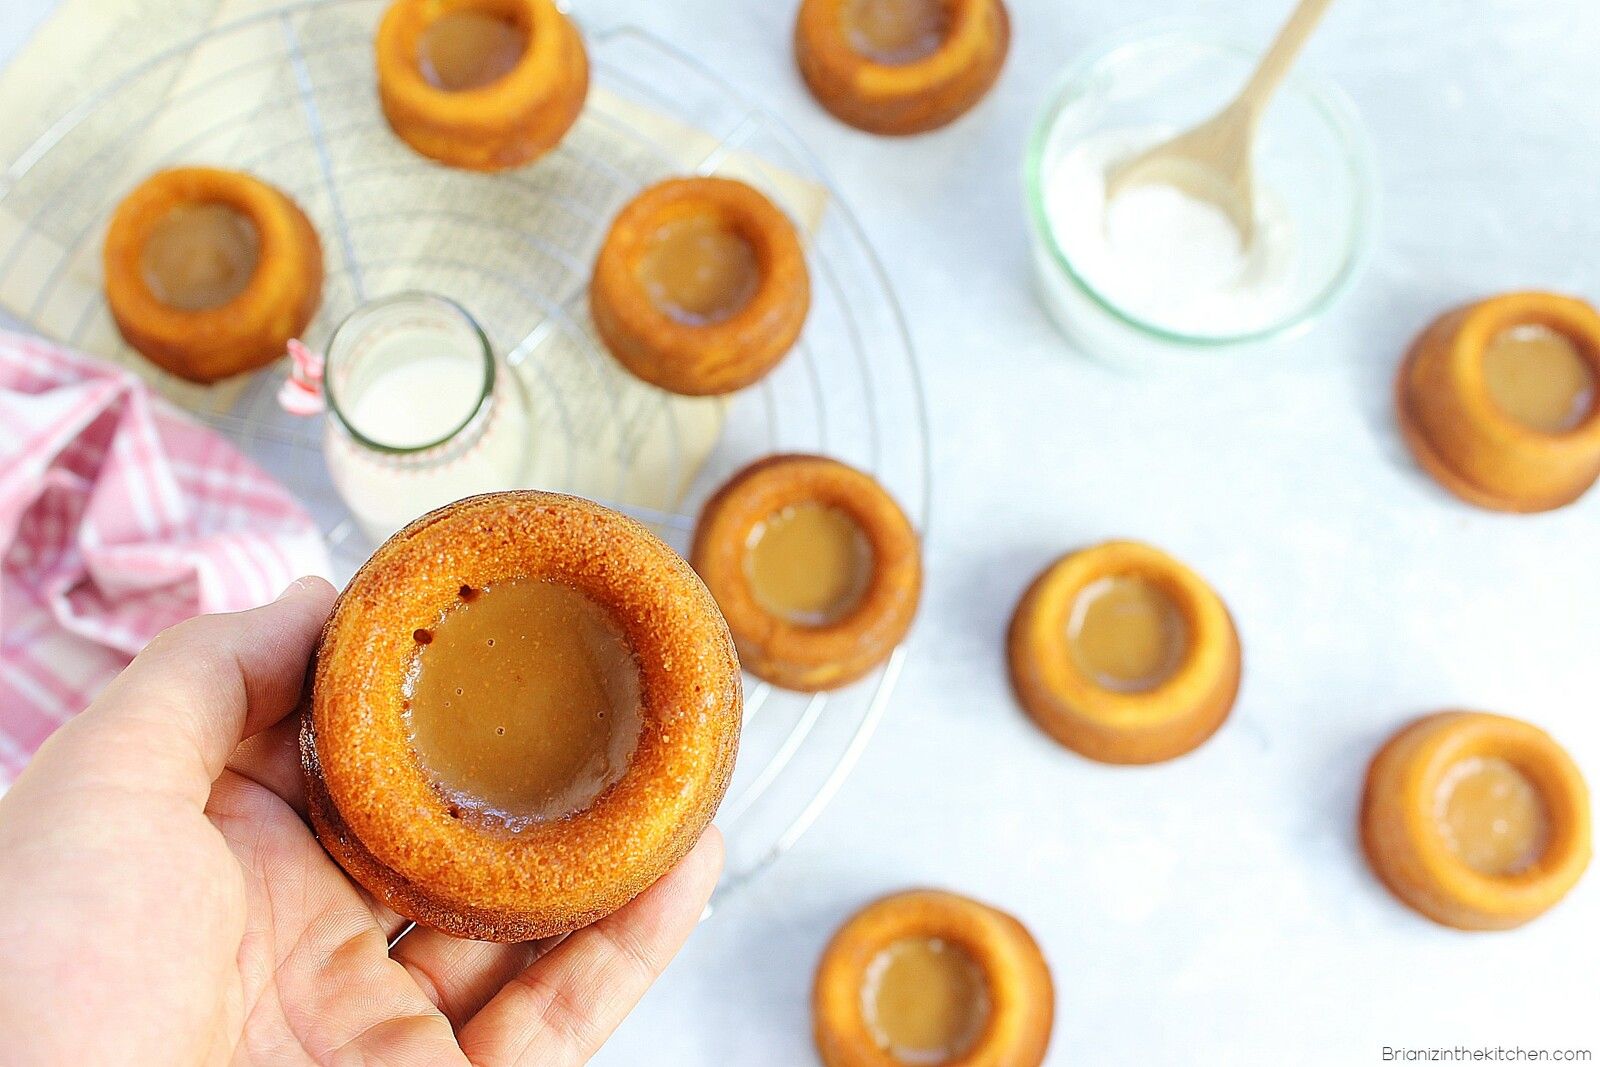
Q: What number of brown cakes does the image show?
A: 10